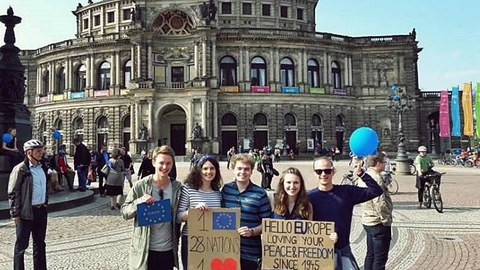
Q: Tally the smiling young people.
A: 5